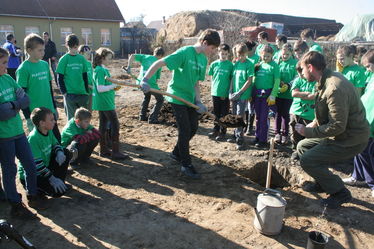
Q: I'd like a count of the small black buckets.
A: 1